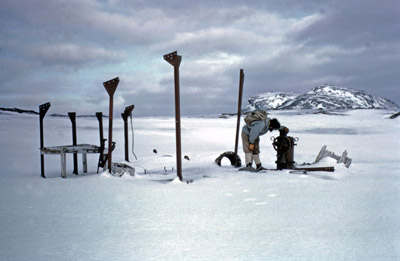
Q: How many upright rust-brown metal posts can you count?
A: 7